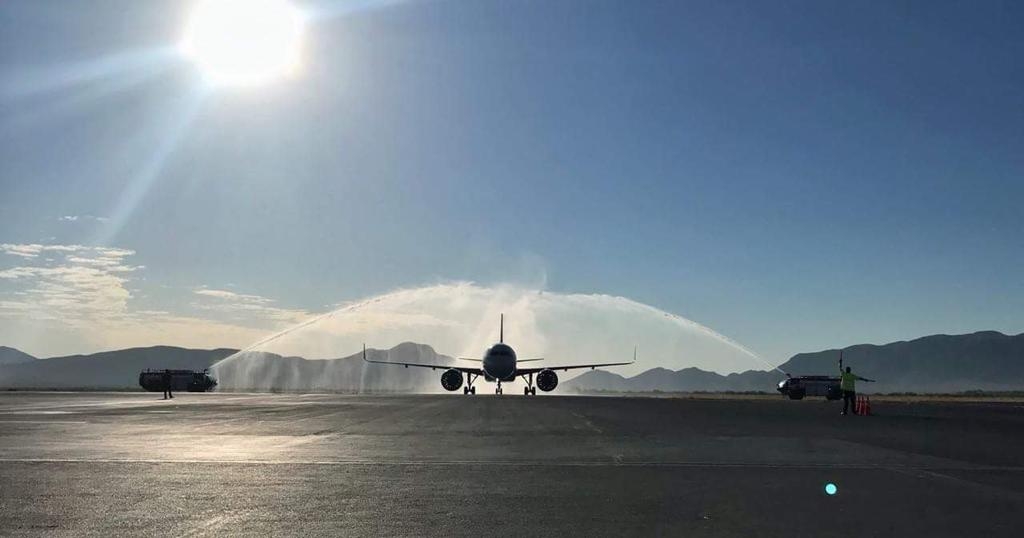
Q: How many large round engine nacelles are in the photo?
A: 2